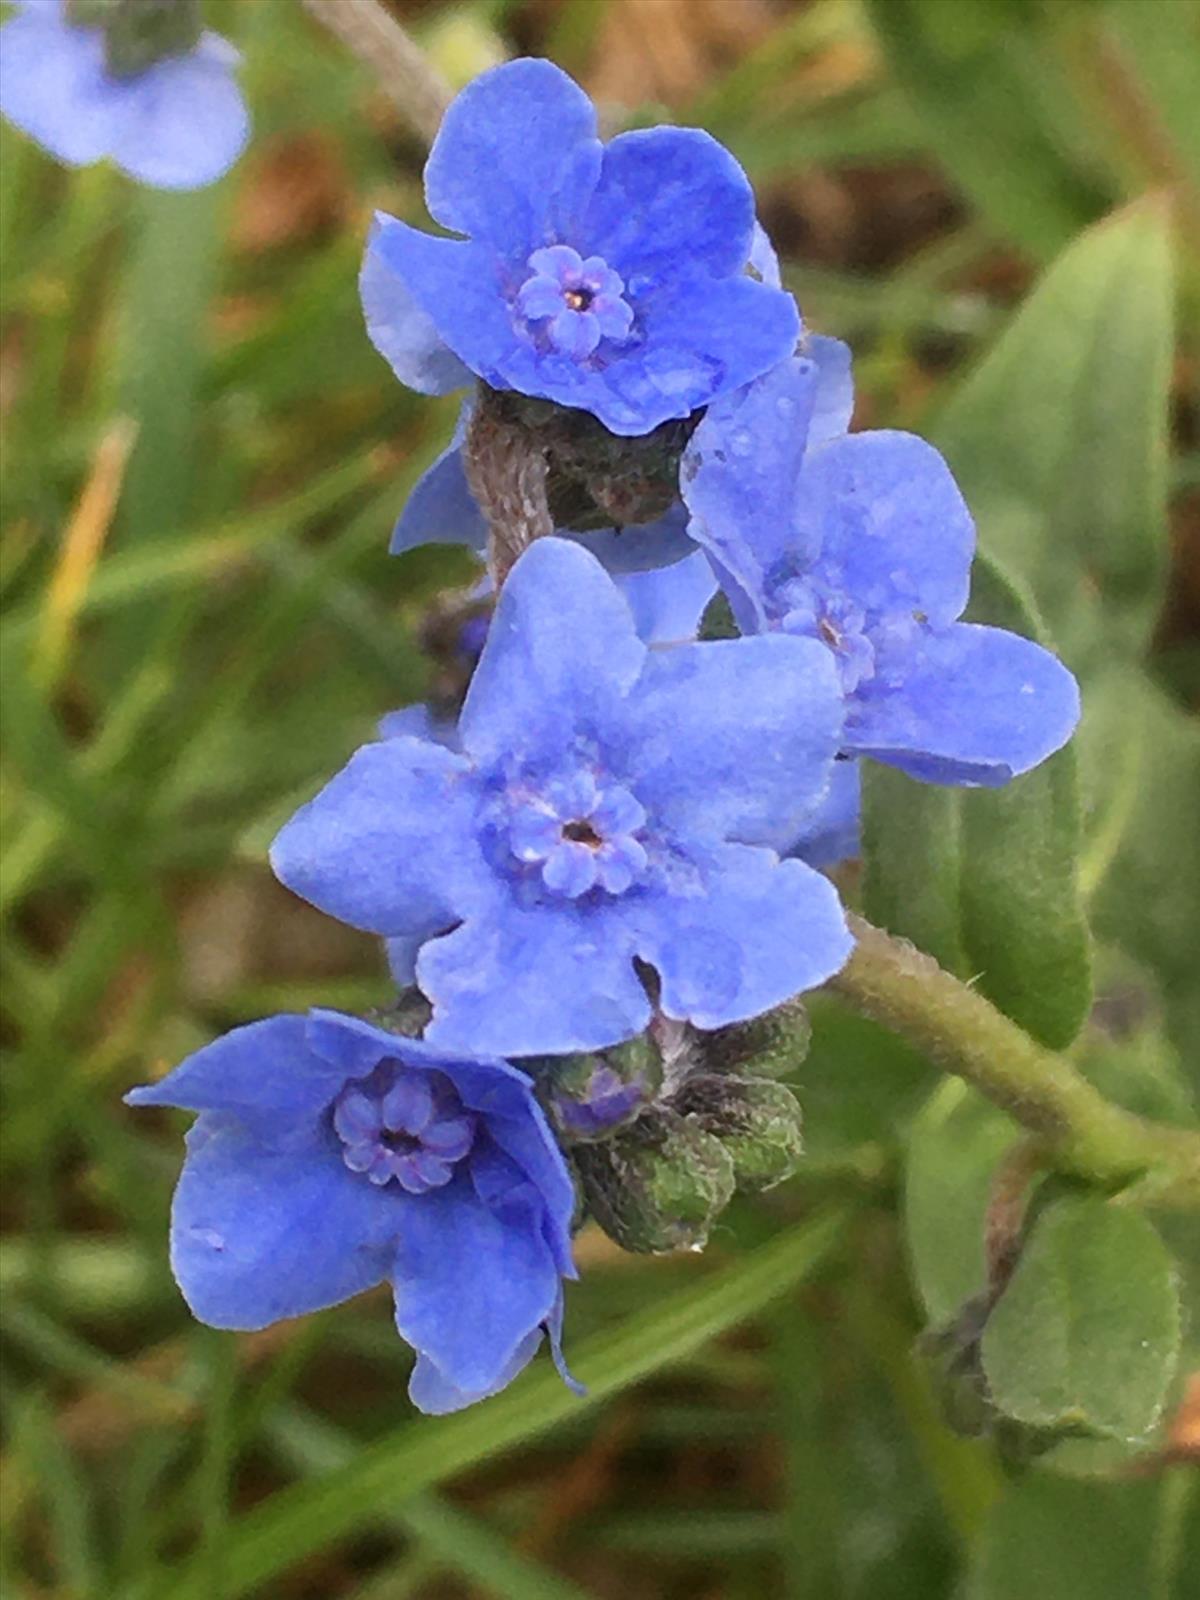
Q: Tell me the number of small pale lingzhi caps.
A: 0